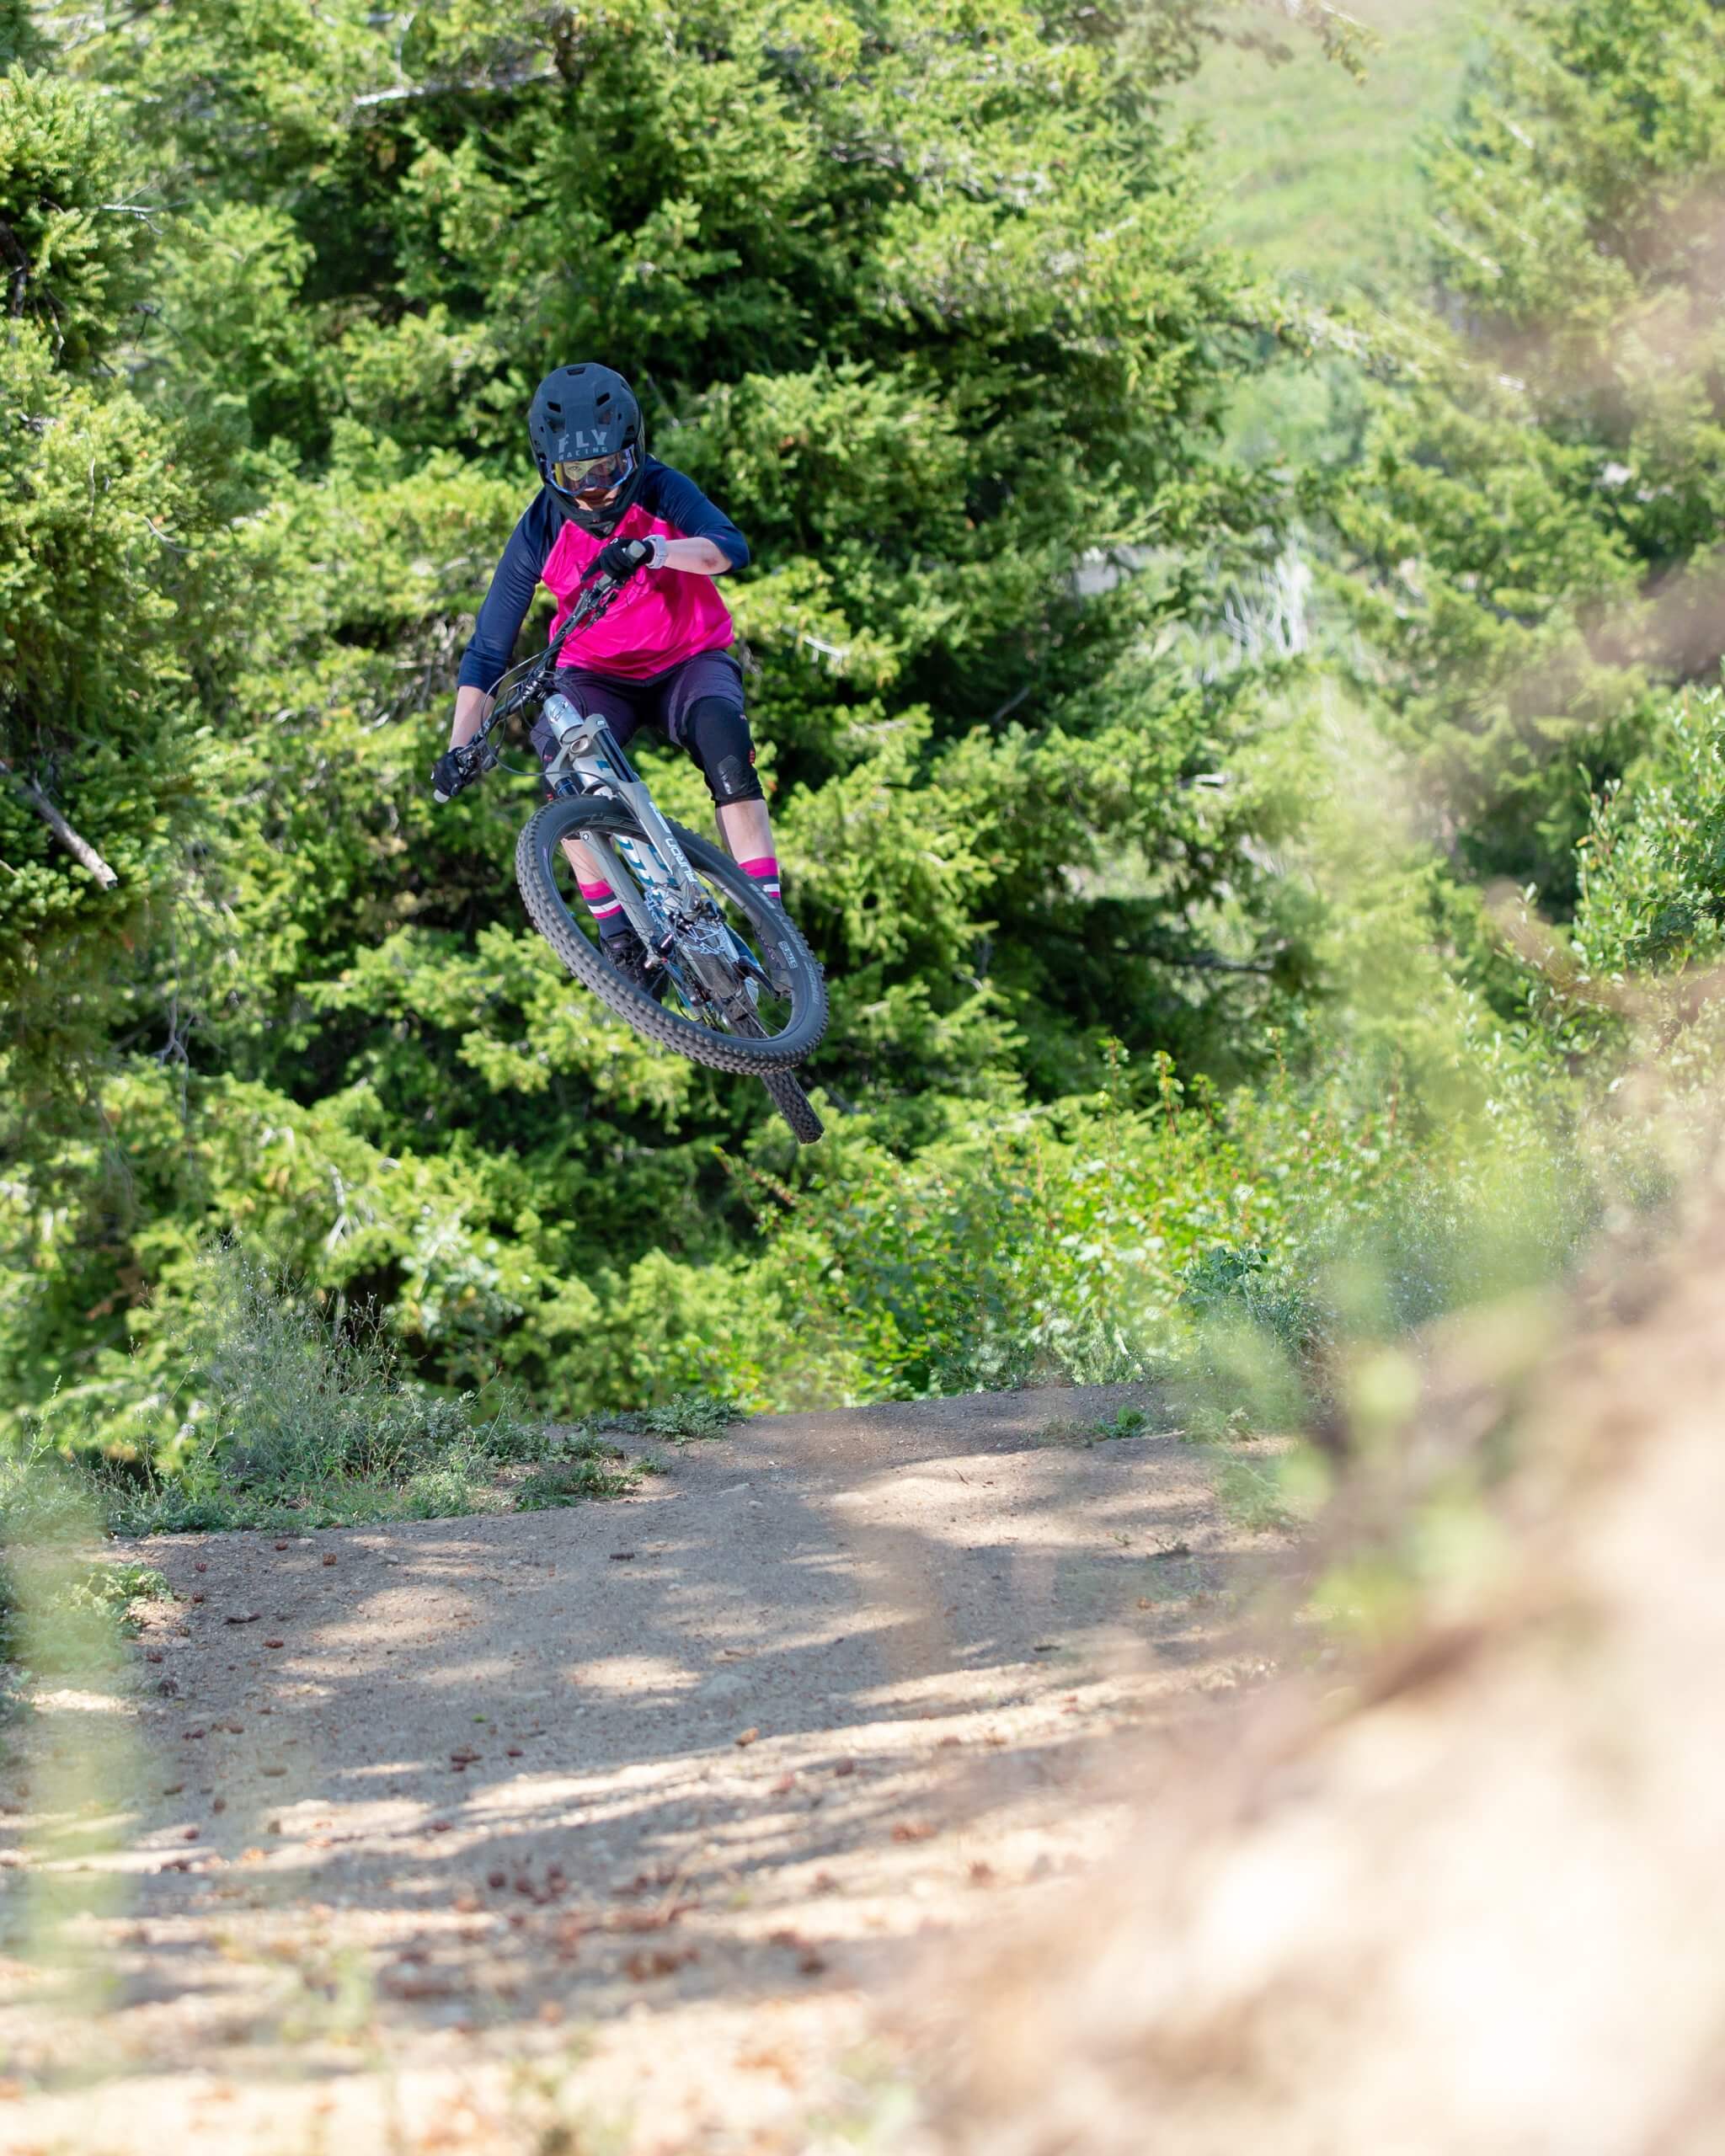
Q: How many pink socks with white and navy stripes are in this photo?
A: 2